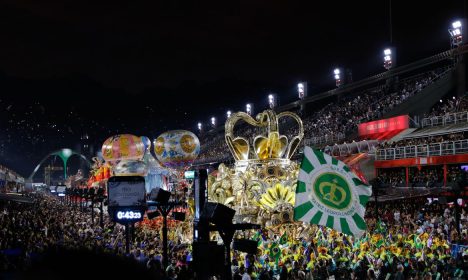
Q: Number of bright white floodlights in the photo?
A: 9